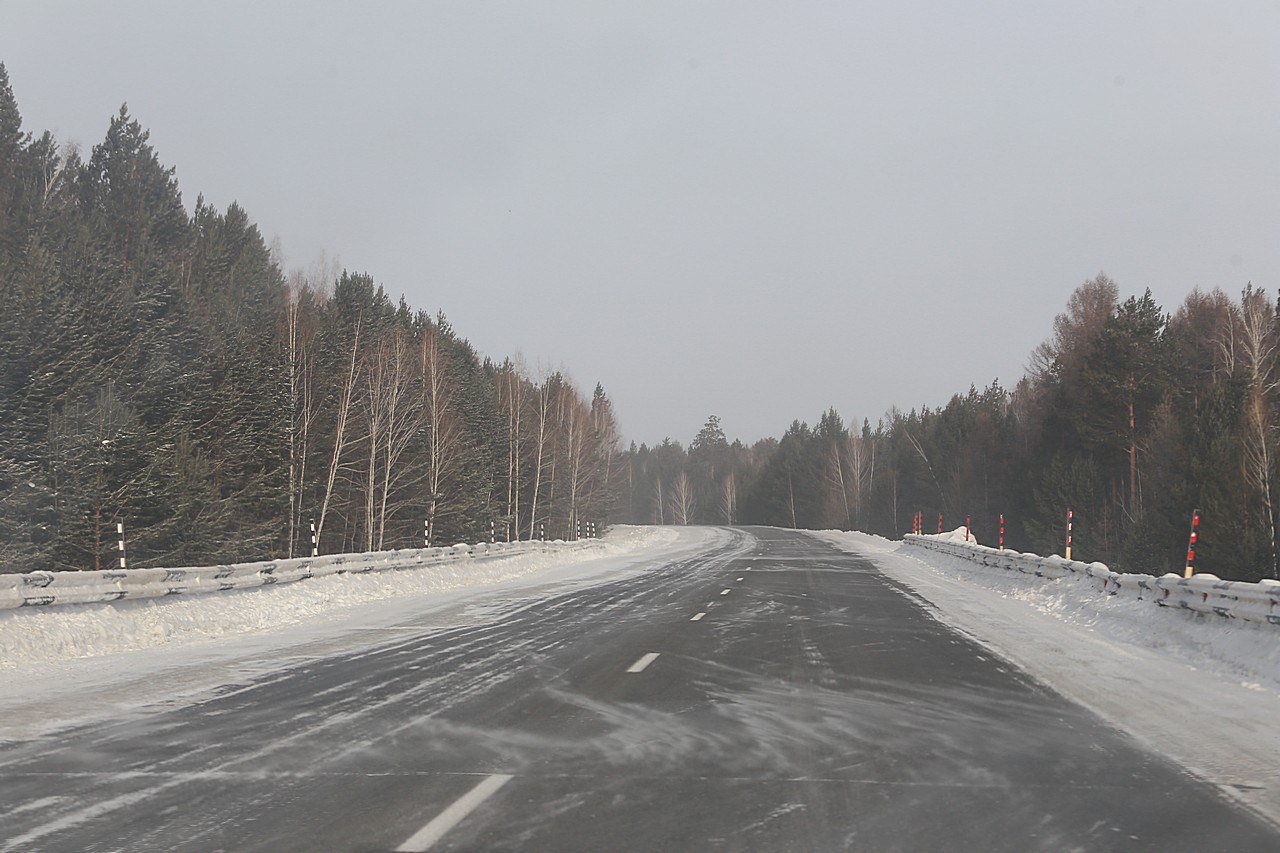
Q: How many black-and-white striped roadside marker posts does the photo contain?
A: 8